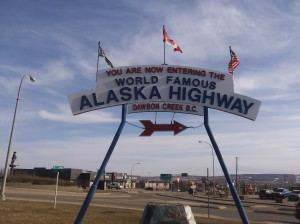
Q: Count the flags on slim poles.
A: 3